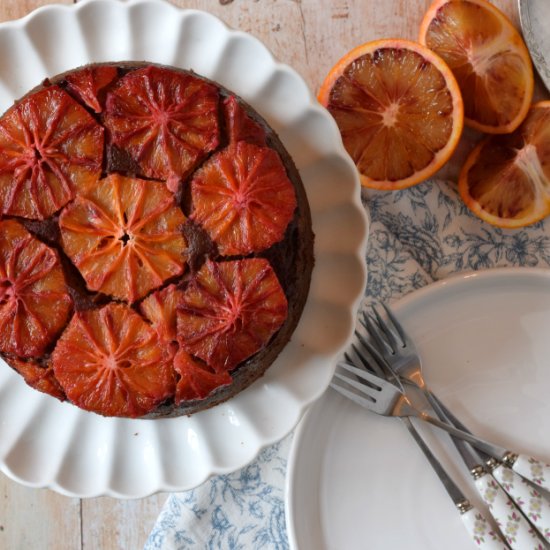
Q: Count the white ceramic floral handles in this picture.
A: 4